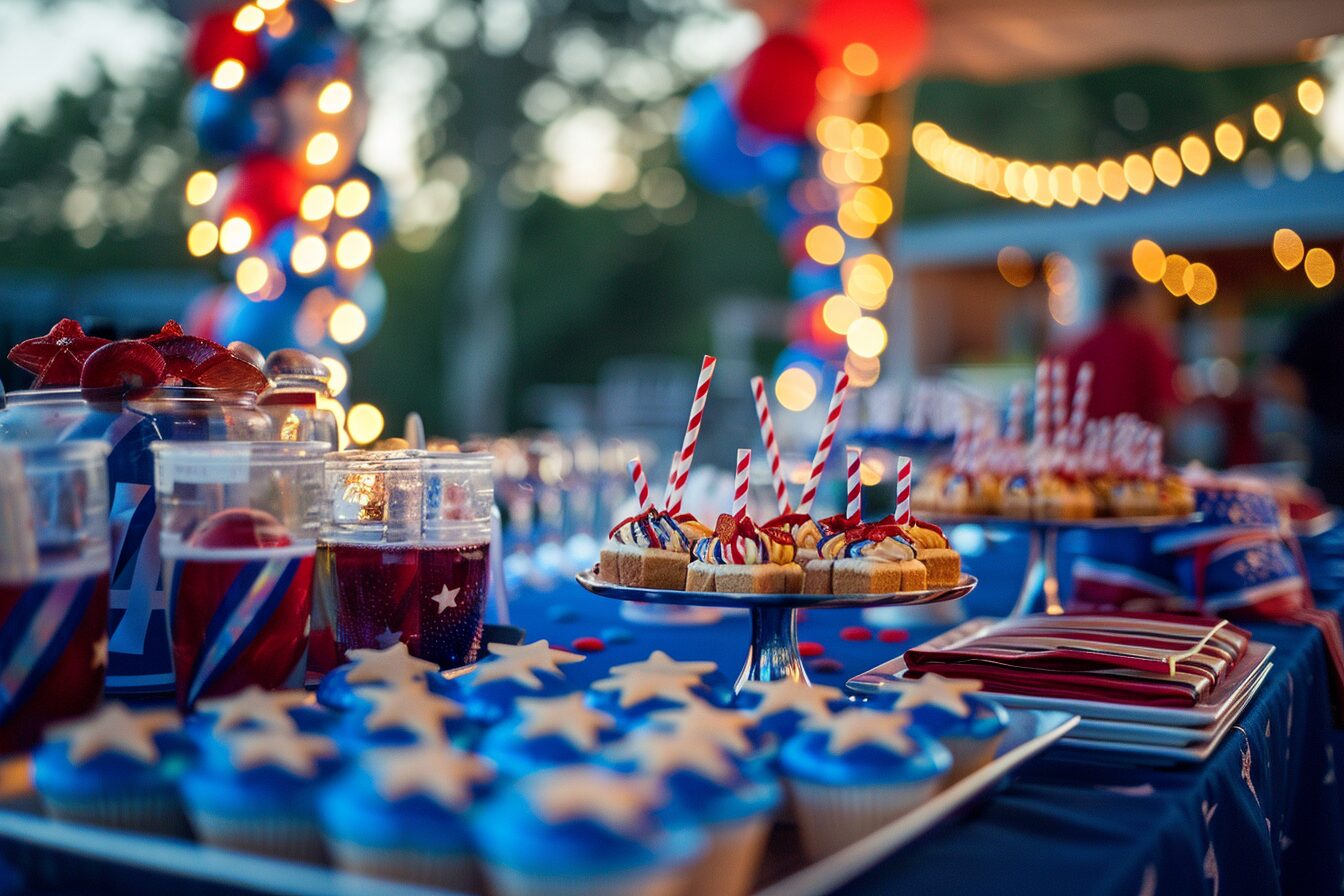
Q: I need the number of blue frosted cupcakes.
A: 15